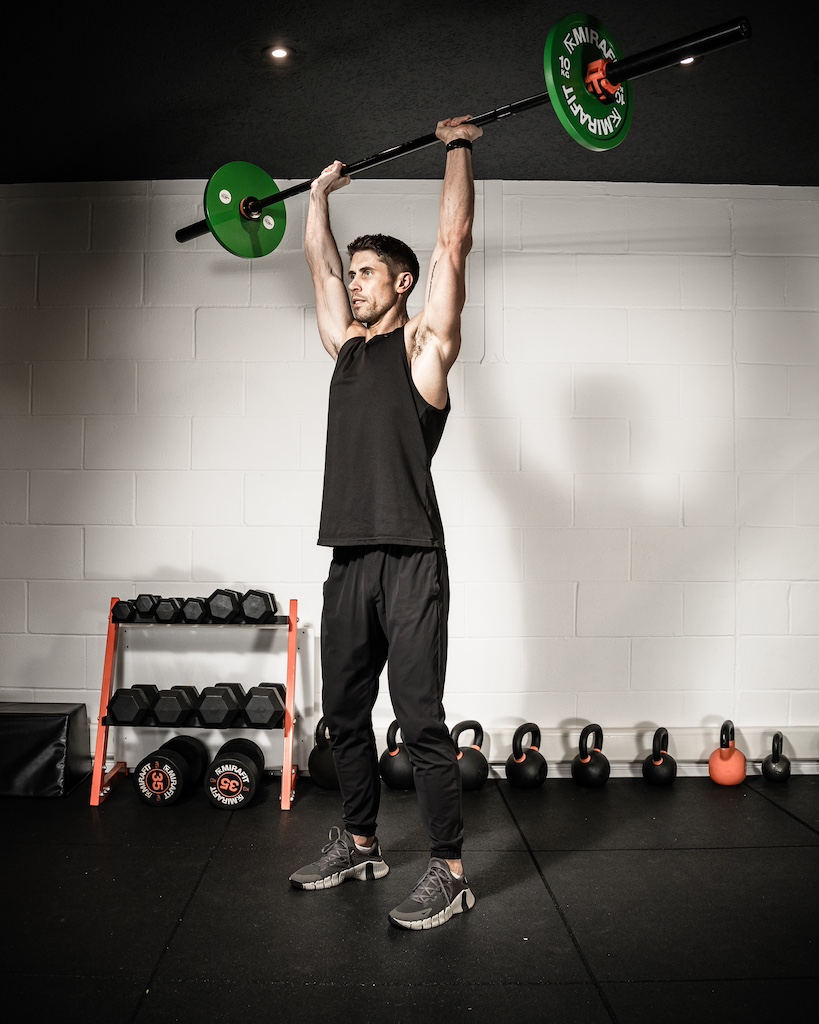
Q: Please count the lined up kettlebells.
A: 8